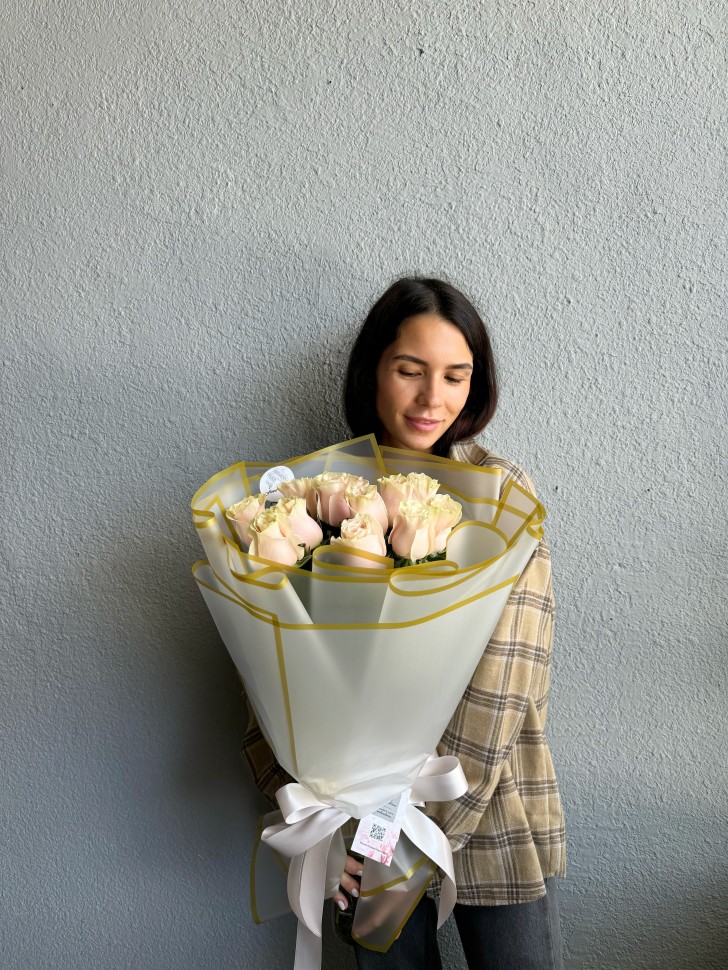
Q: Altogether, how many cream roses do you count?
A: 11